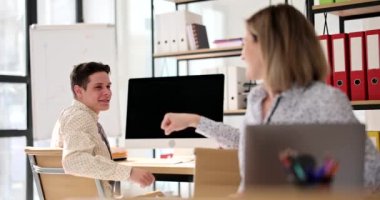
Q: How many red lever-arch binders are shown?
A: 4